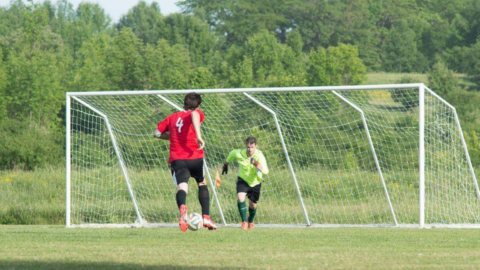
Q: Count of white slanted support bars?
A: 5